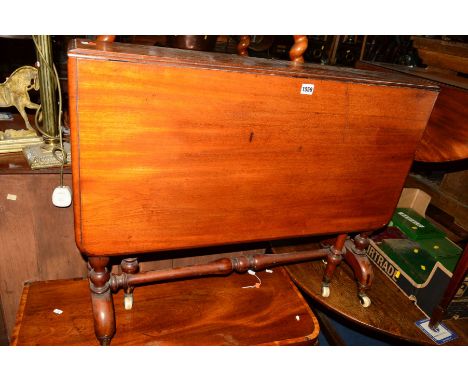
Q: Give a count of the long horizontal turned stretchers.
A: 1